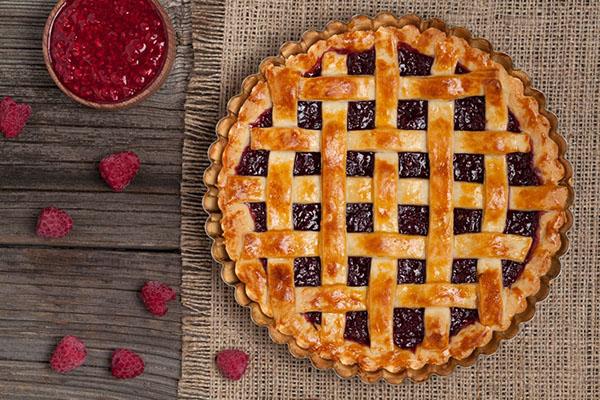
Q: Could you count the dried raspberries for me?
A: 7